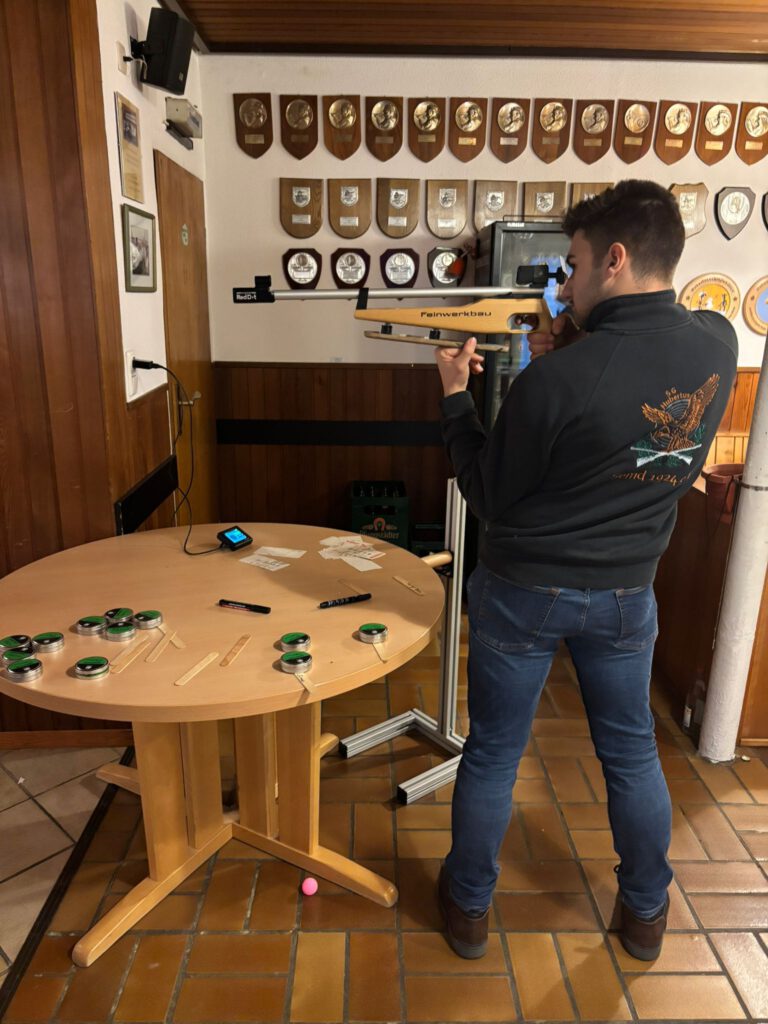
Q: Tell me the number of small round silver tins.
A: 12